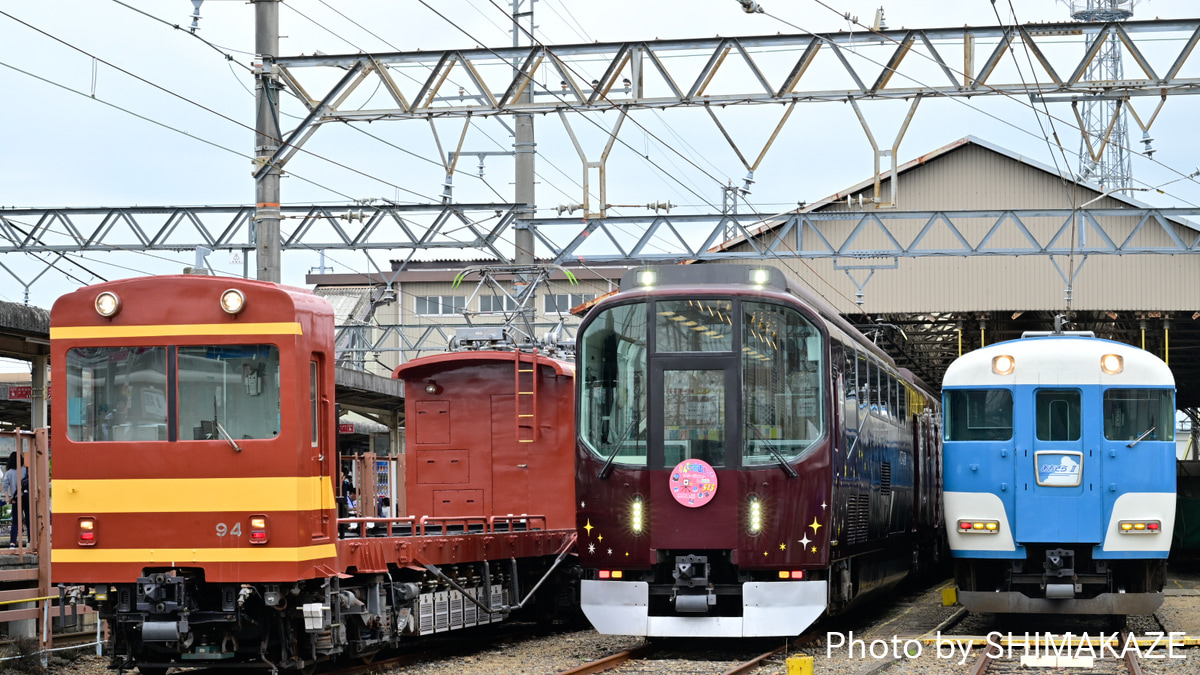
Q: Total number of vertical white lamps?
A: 2